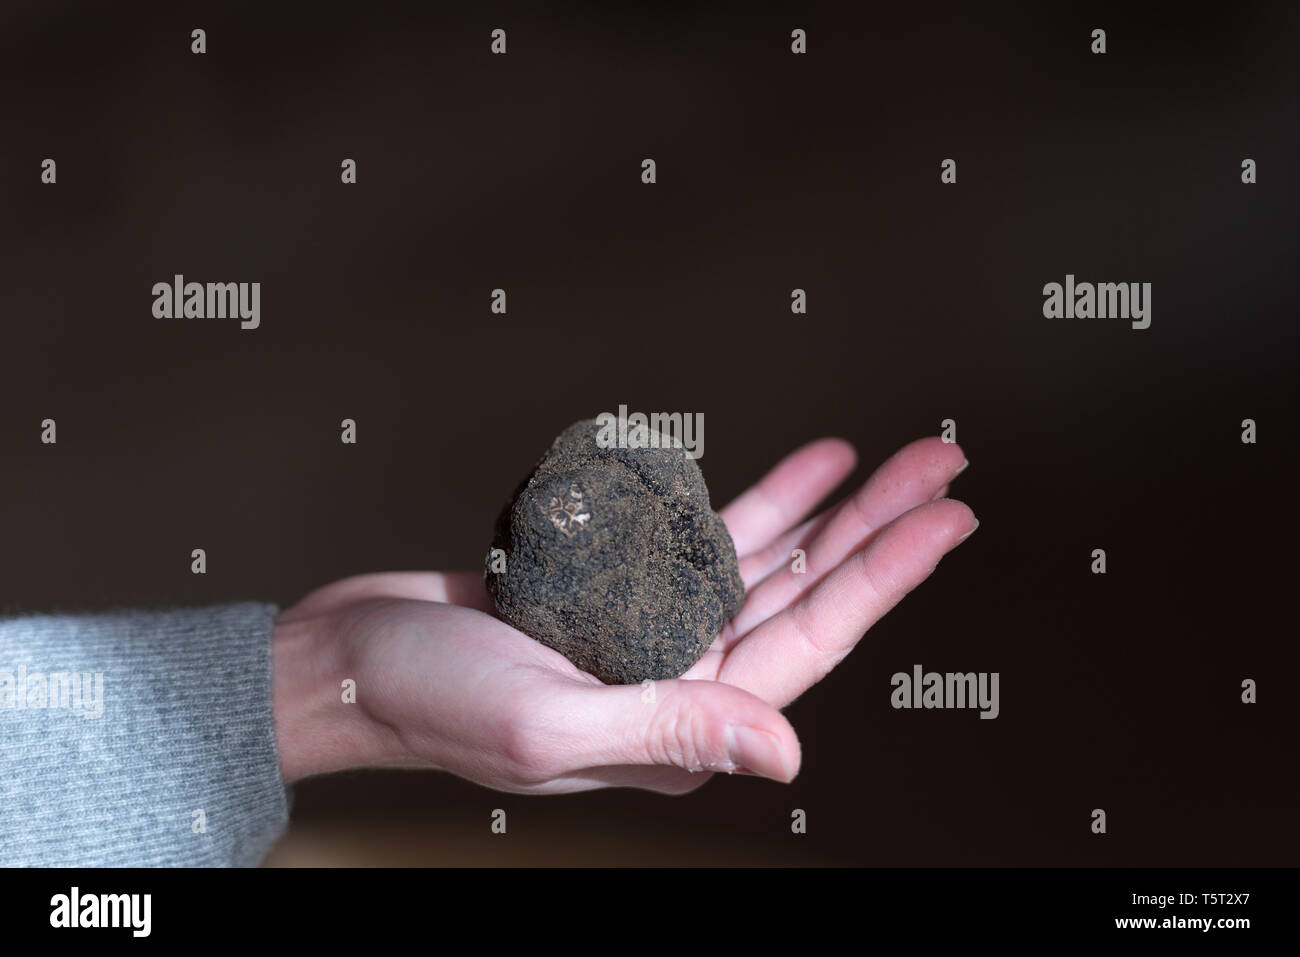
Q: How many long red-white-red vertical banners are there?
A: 0